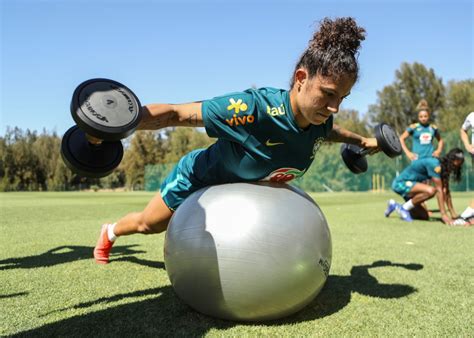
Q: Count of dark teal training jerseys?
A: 3